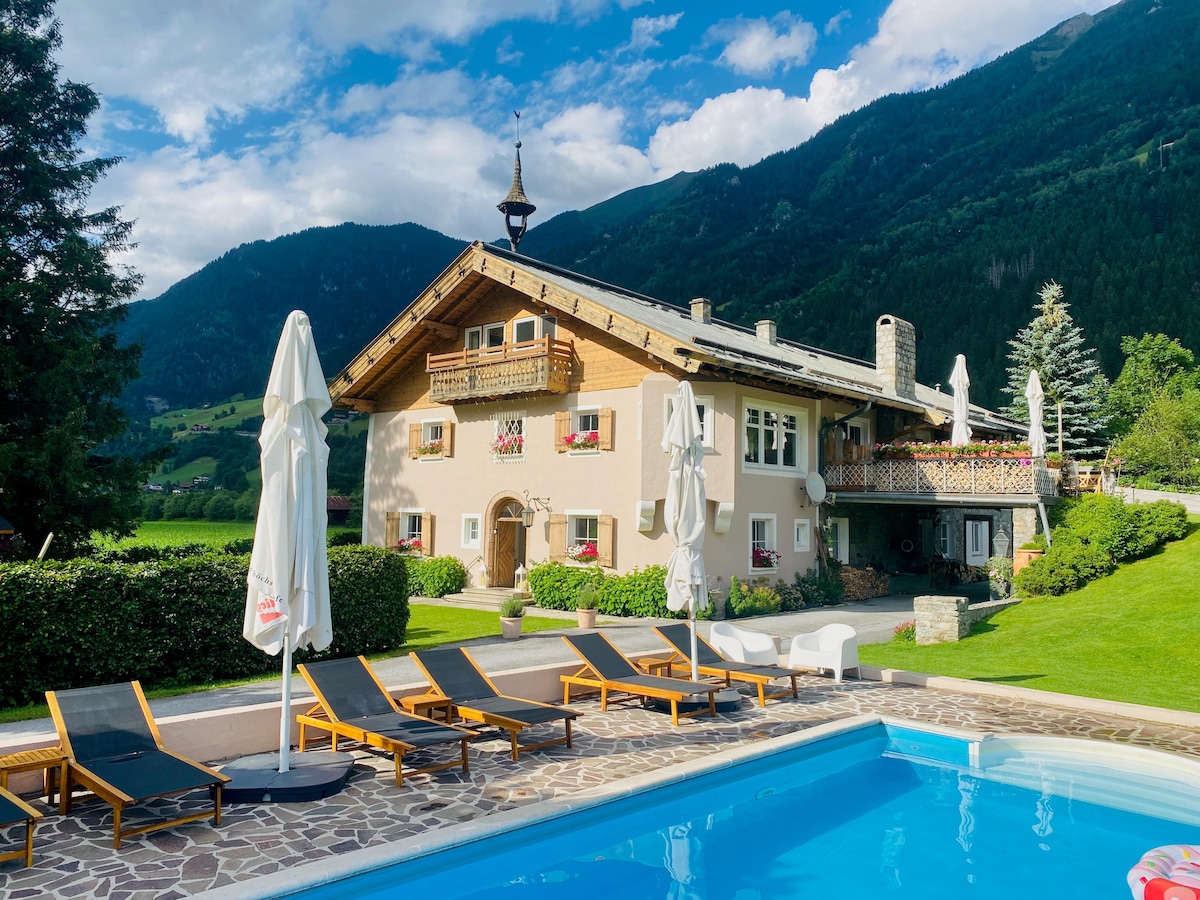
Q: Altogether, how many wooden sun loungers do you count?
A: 6